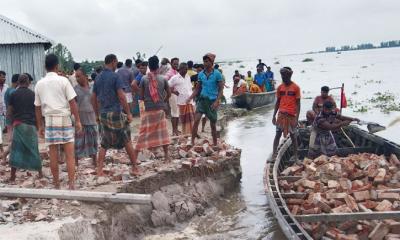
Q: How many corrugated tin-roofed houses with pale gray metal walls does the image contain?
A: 1